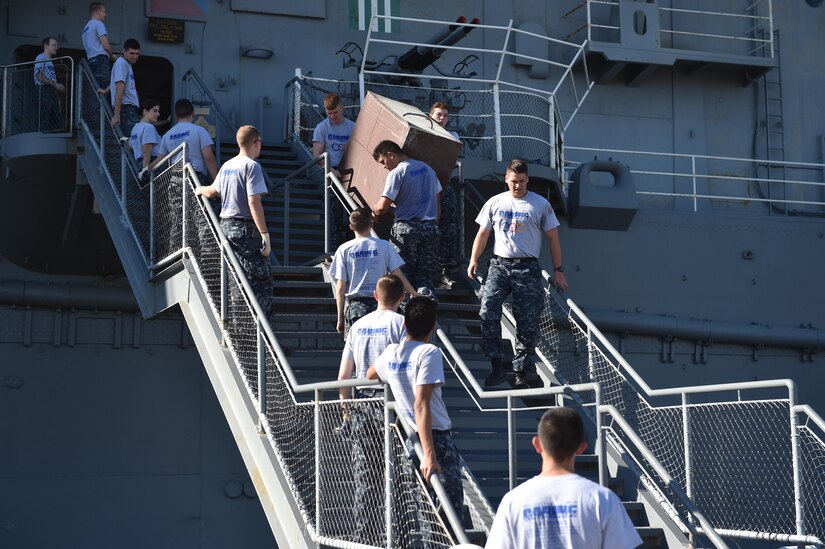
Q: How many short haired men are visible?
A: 13